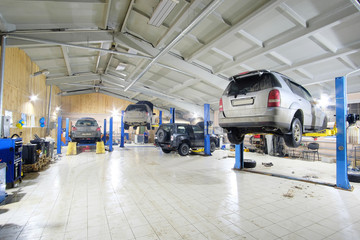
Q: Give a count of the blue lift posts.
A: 10